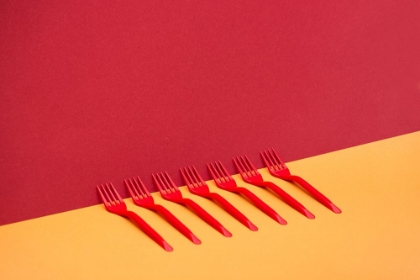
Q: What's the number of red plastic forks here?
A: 7